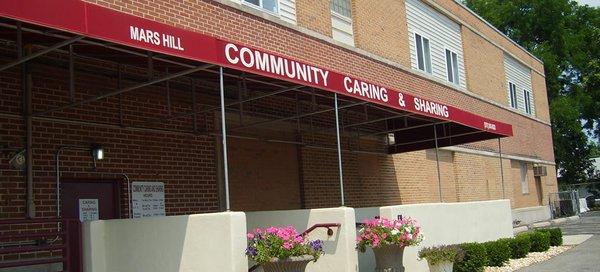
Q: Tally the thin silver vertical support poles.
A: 4